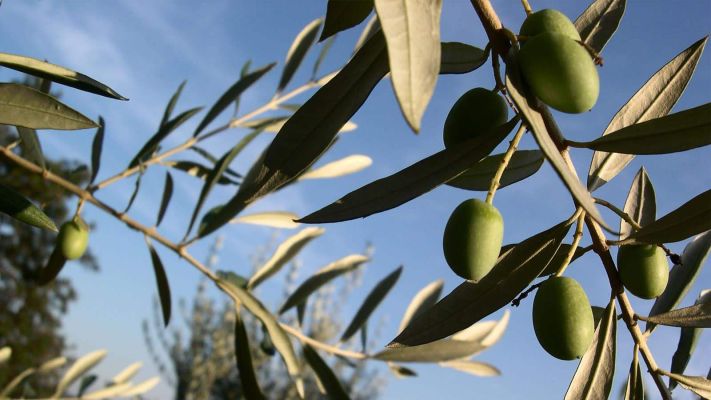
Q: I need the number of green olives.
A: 7